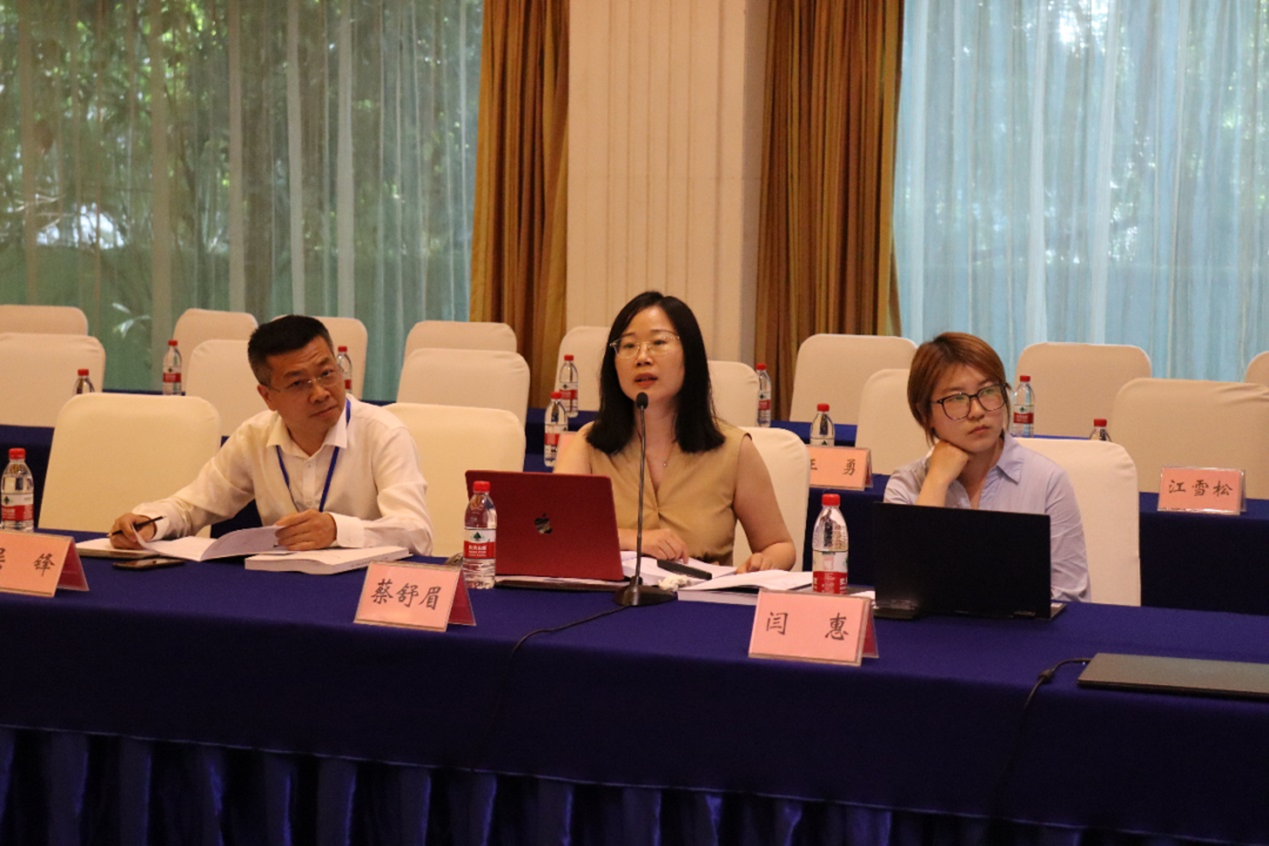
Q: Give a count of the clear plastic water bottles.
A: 12